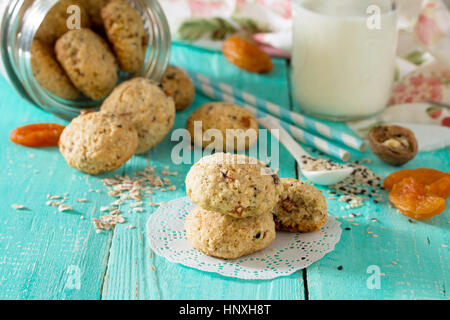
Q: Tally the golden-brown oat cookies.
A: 12